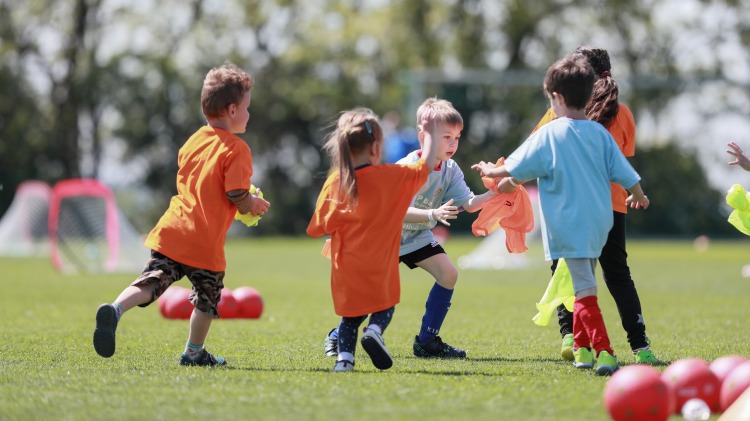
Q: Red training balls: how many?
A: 8